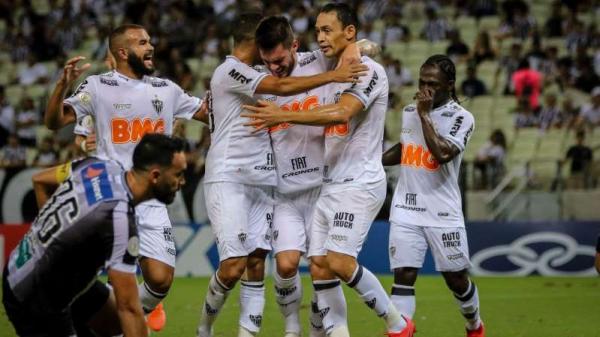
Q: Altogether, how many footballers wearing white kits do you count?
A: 5